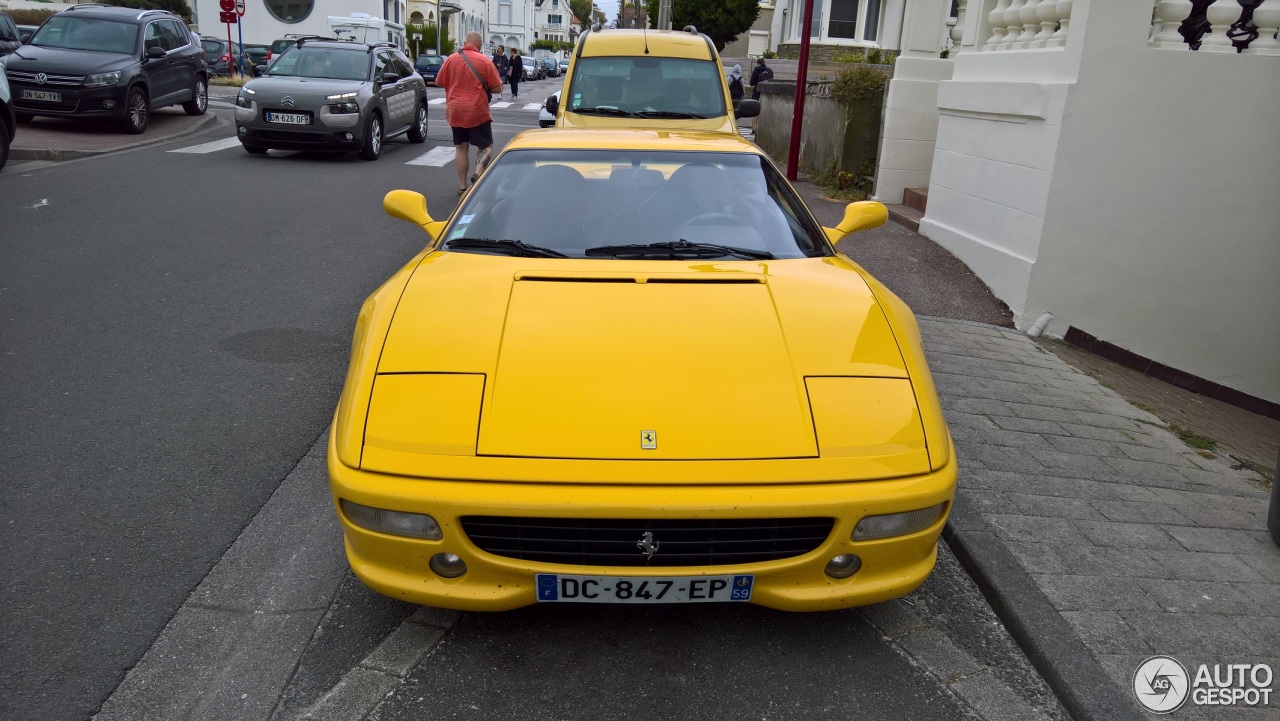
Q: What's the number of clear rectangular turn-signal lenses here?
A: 2